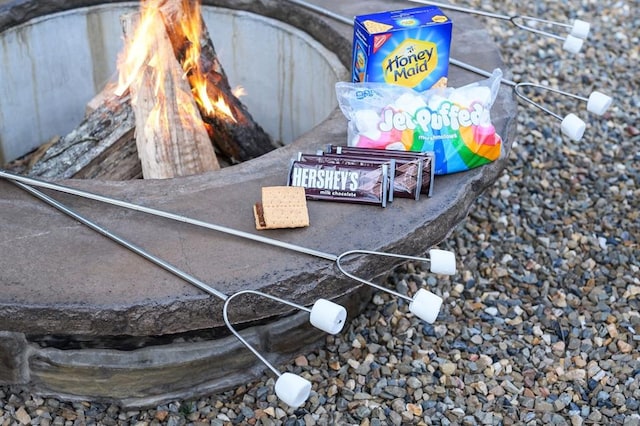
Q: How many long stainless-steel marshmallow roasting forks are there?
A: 4